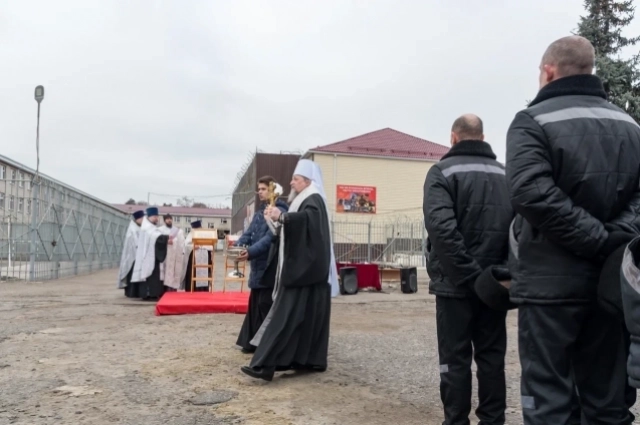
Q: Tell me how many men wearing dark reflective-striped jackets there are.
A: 2